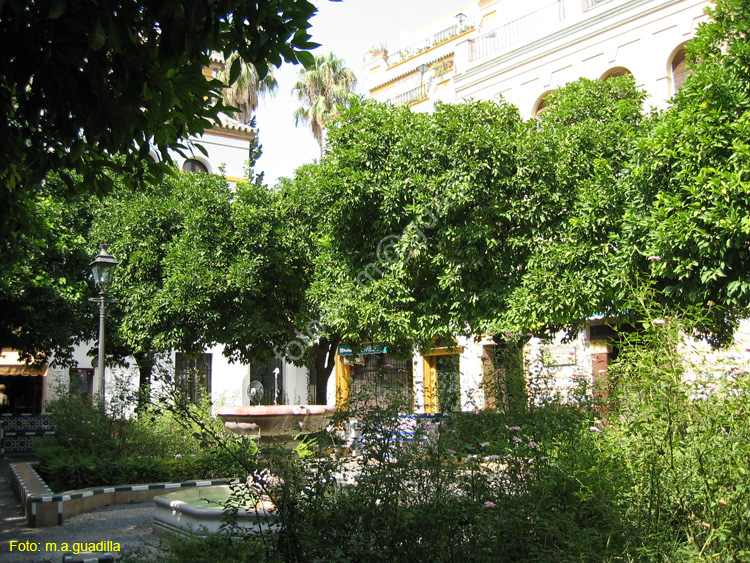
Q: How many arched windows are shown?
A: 5